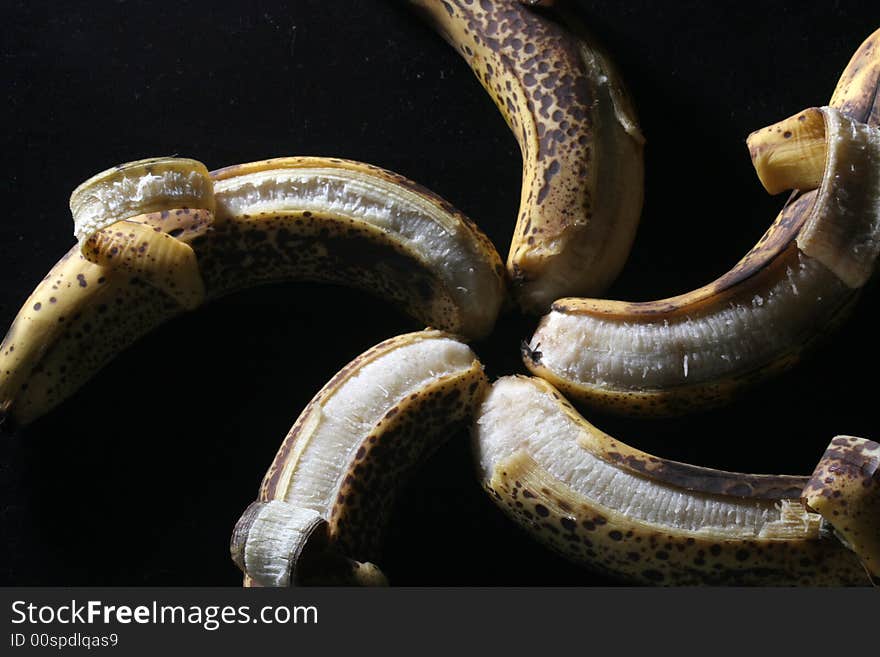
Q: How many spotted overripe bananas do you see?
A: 5